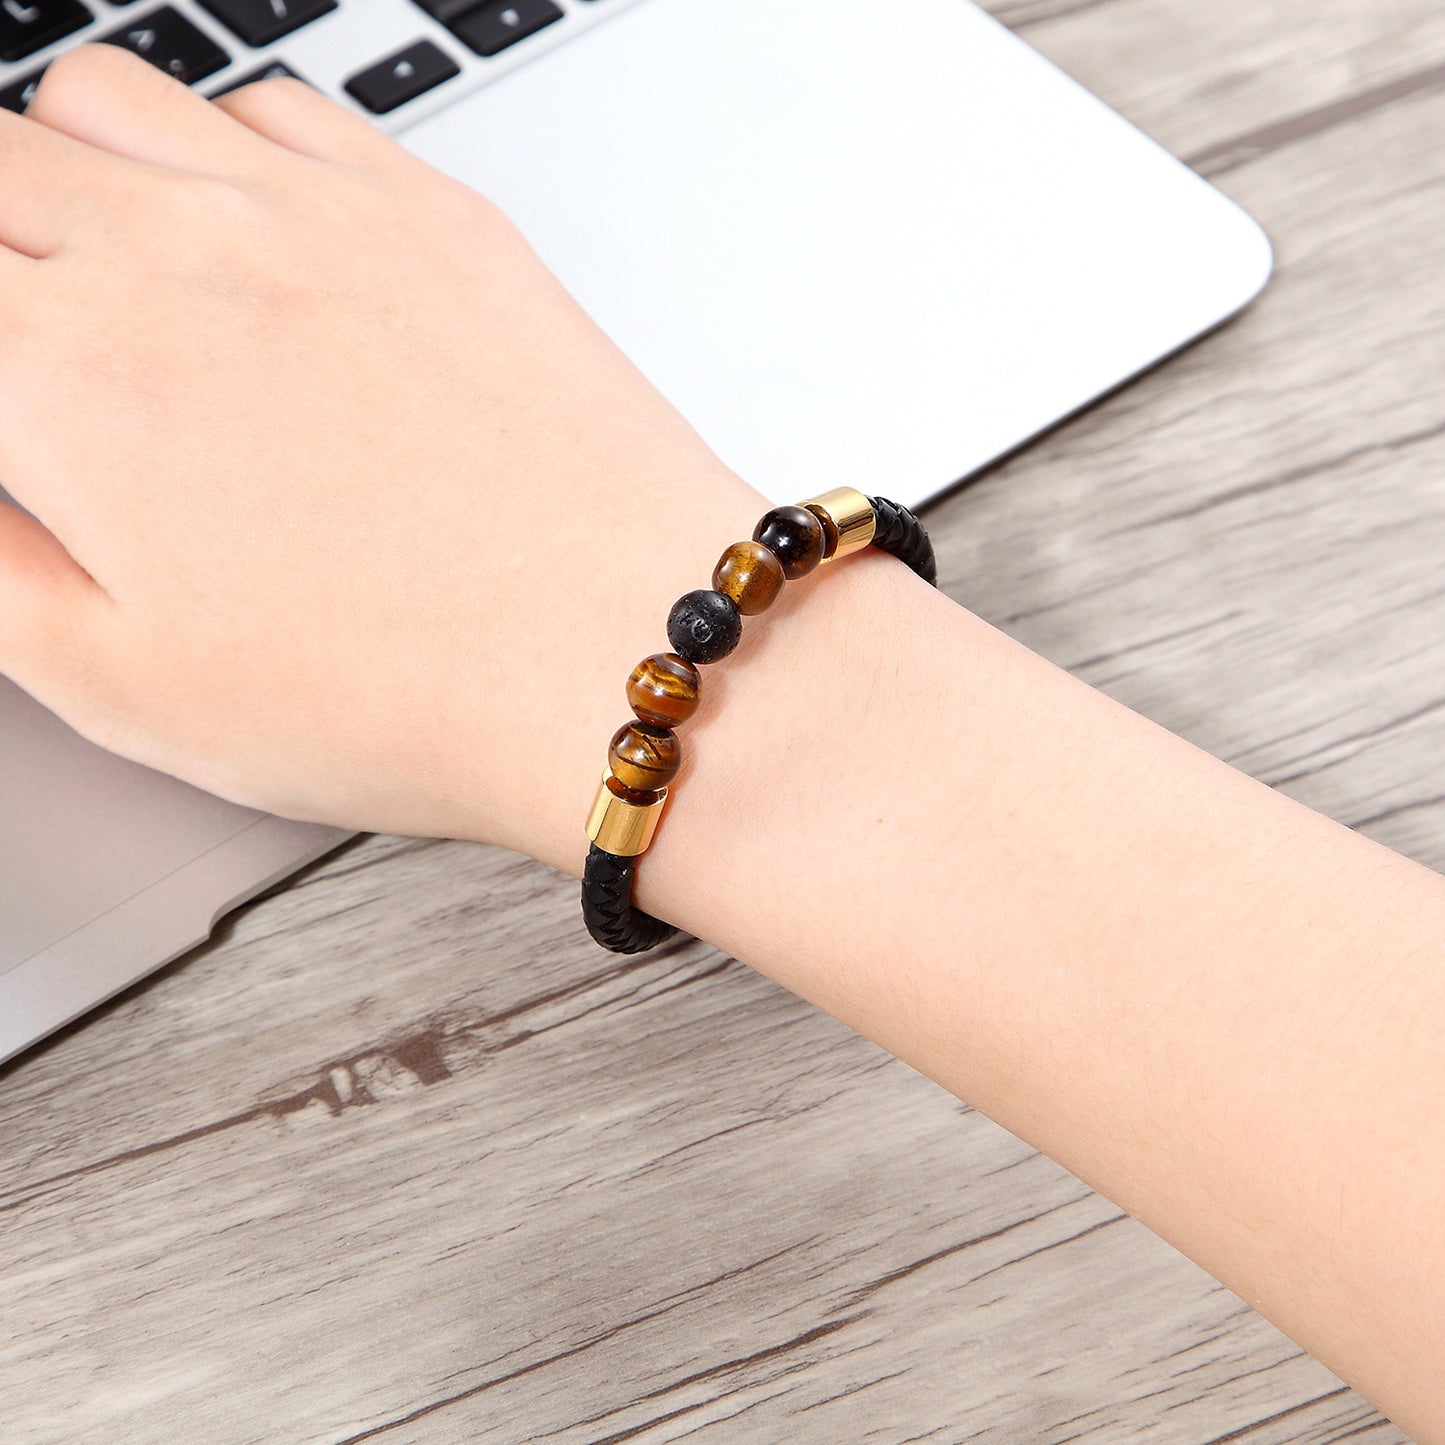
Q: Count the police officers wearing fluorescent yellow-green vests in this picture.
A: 0